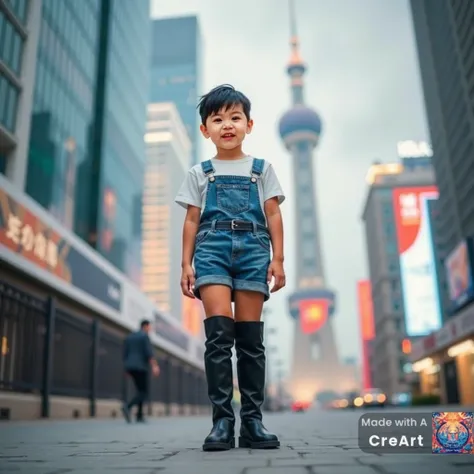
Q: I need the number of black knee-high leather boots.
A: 2